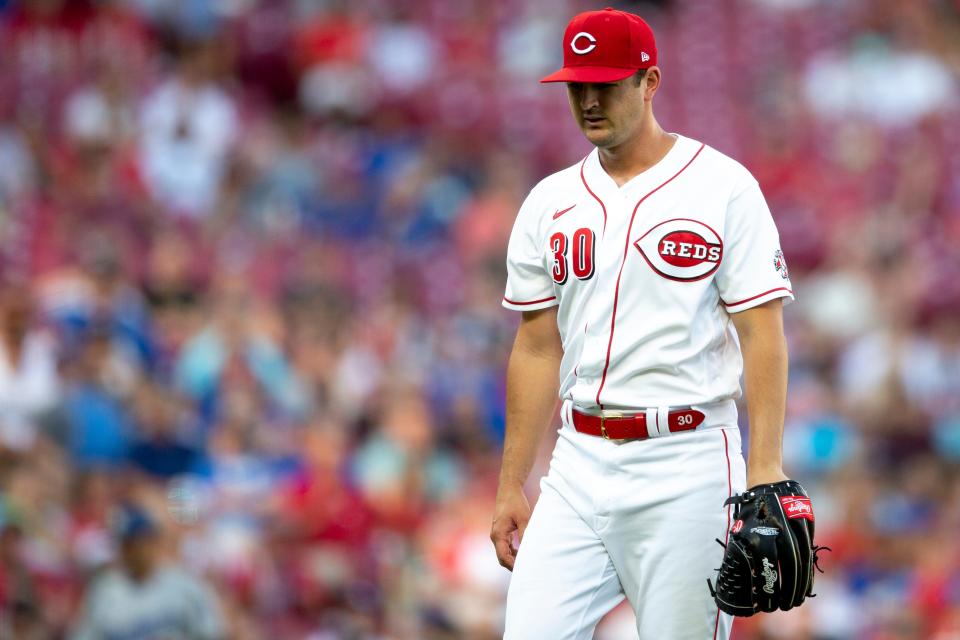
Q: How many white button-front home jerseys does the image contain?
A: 1